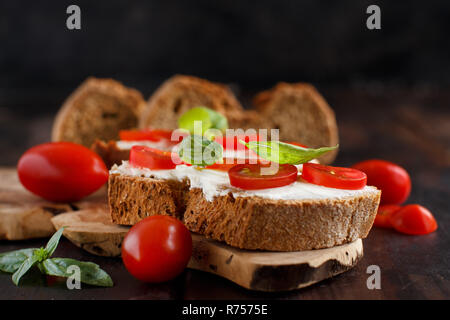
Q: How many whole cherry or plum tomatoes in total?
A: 3